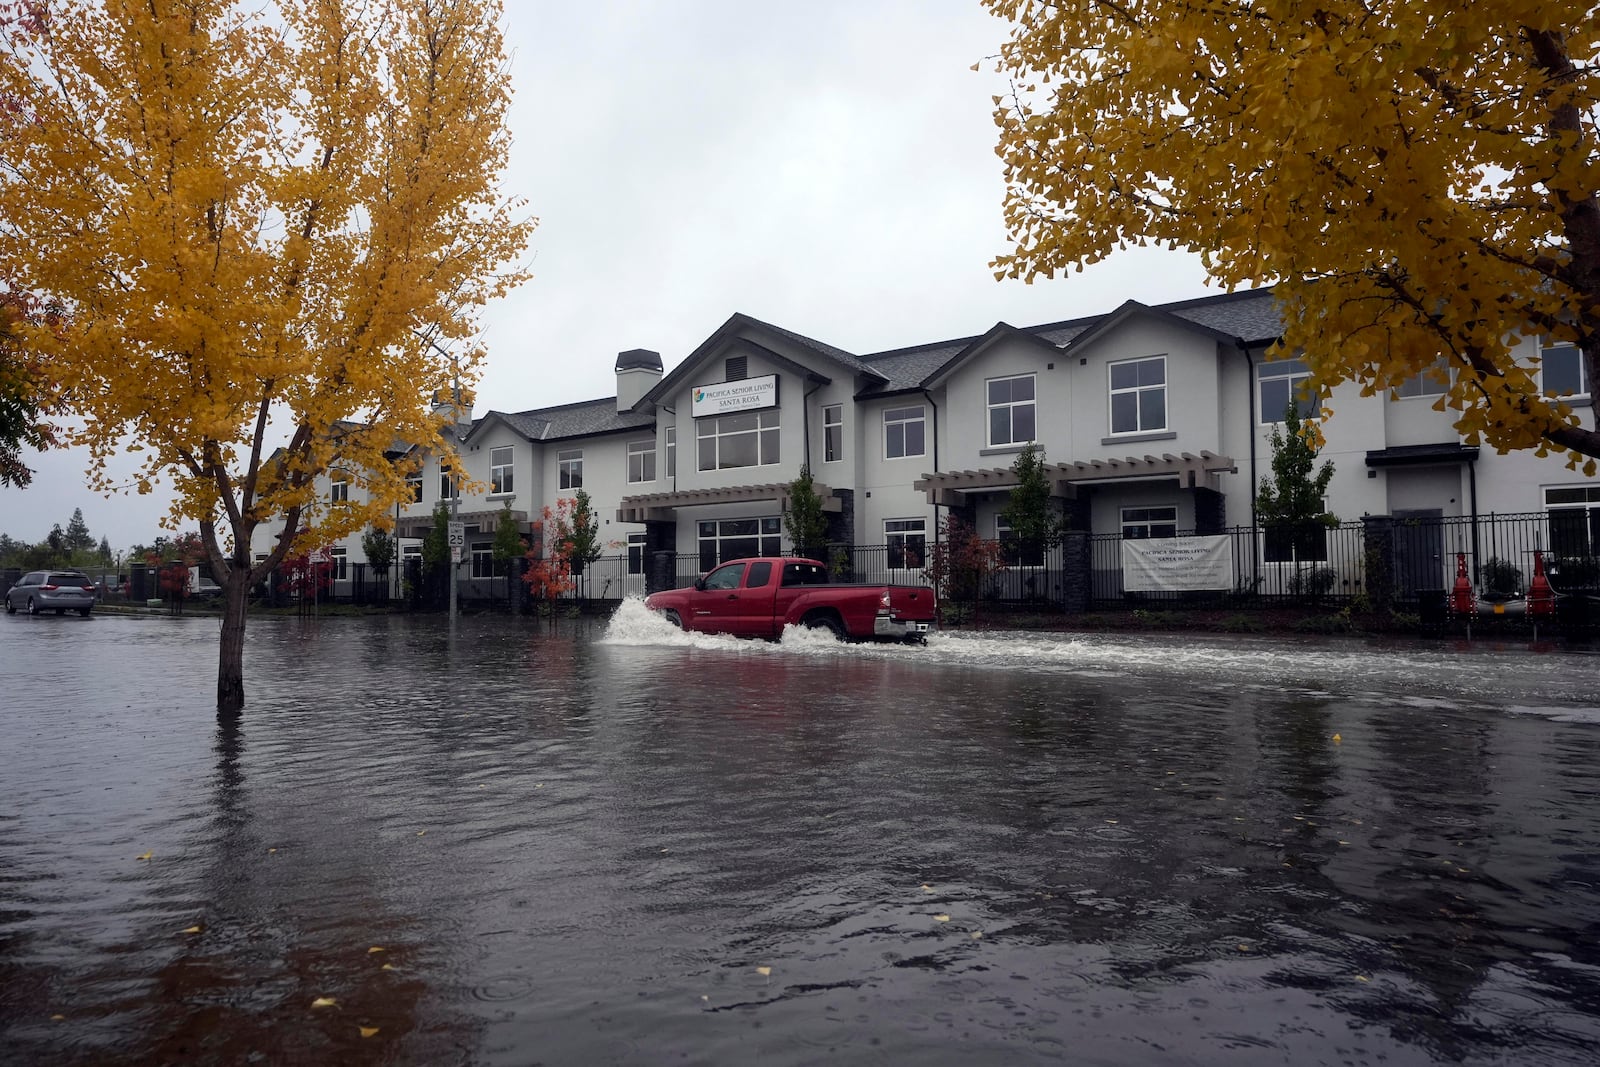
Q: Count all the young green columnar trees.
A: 7